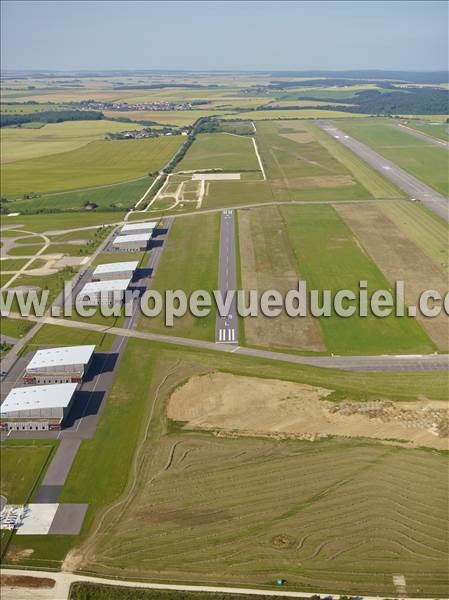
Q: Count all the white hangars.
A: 6